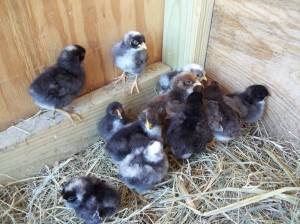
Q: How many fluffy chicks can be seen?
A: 11